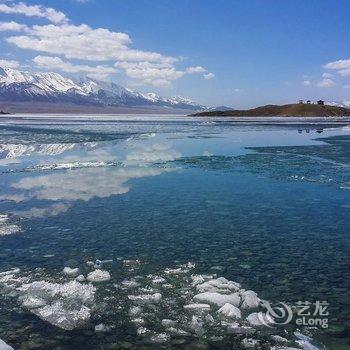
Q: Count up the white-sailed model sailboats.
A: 0